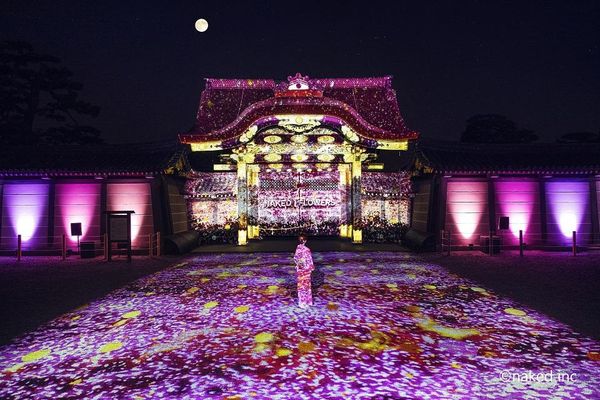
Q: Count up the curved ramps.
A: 2